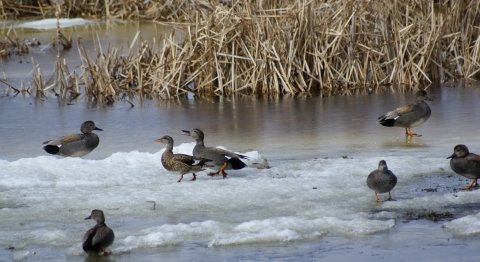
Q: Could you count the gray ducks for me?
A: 6